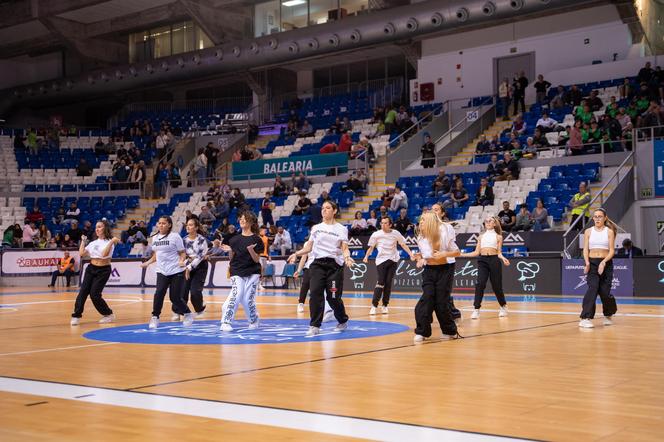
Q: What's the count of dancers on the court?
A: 11